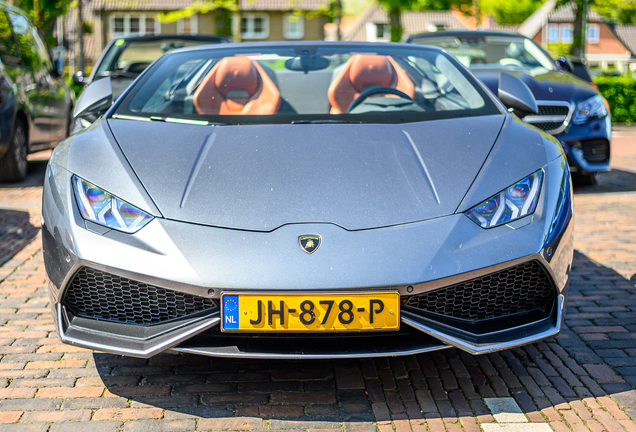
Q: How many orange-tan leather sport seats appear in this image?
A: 2